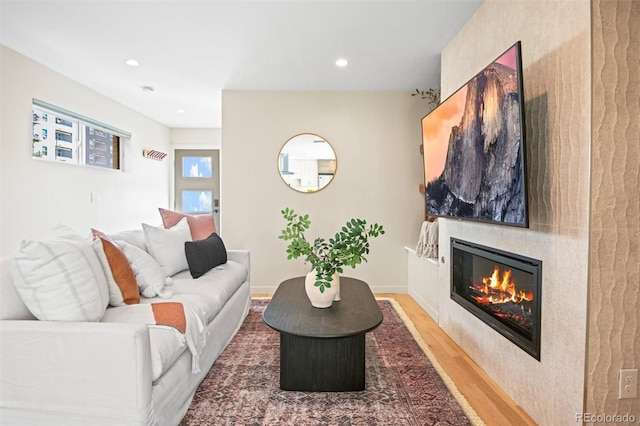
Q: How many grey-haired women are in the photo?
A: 0